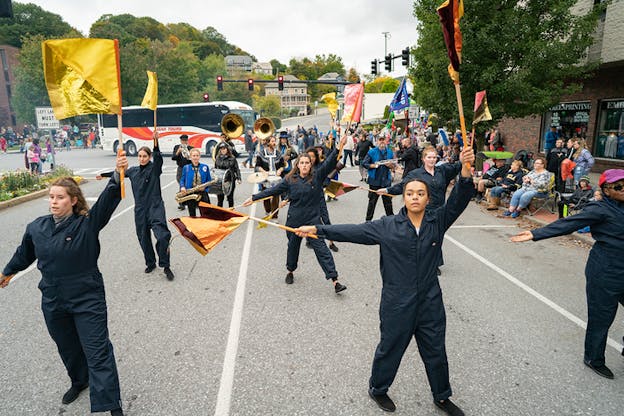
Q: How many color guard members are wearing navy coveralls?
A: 7